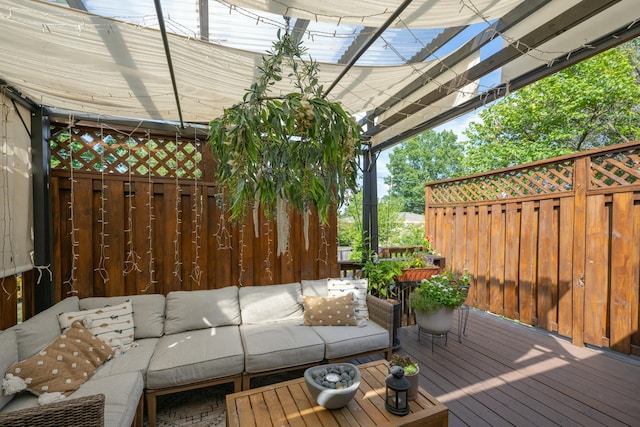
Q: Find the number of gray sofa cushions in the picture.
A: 11